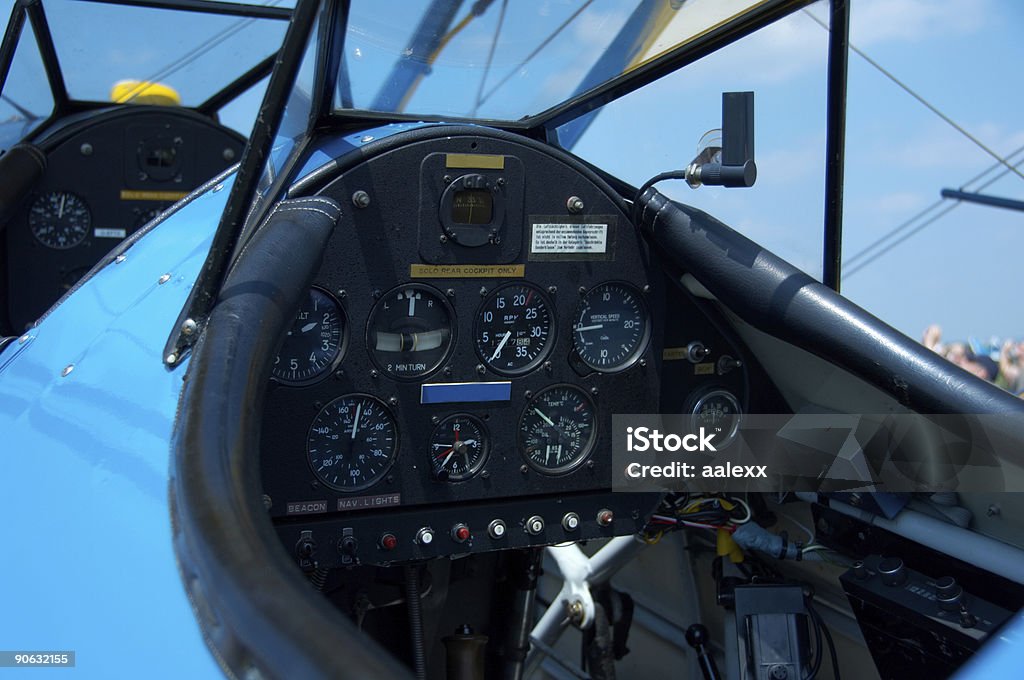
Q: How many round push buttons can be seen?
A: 7